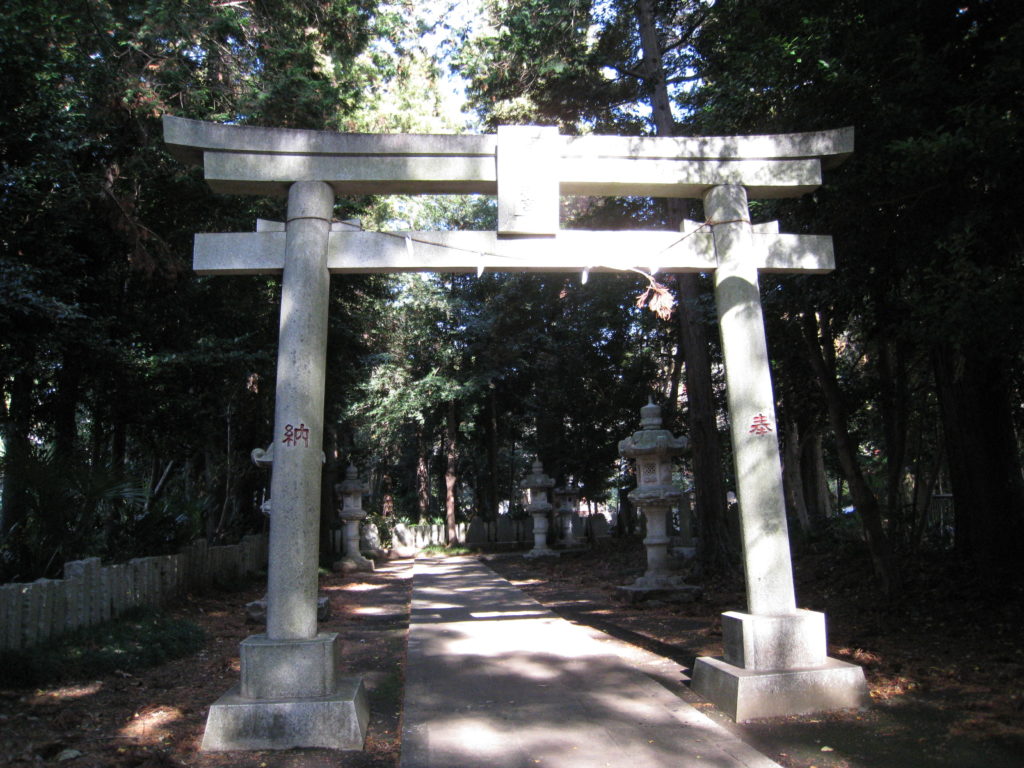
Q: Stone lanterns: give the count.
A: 5